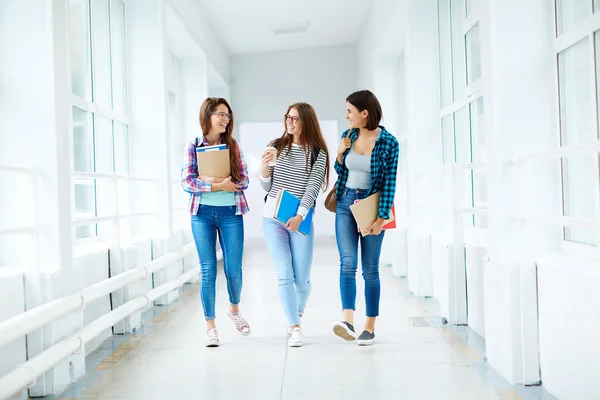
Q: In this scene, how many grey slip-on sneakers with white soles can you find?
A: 2